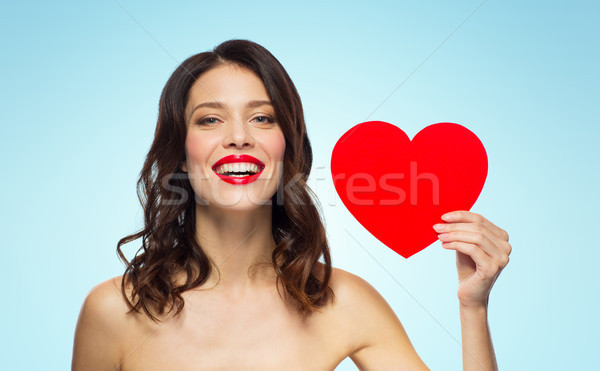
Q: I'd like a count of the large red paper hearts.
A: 1